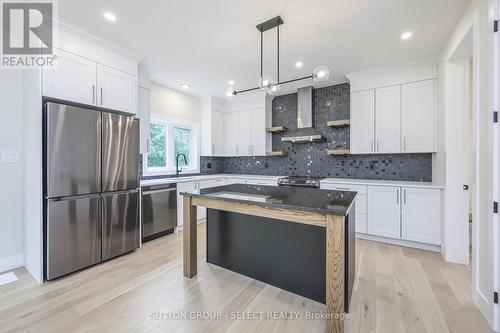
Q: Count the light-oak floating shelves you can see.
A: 4